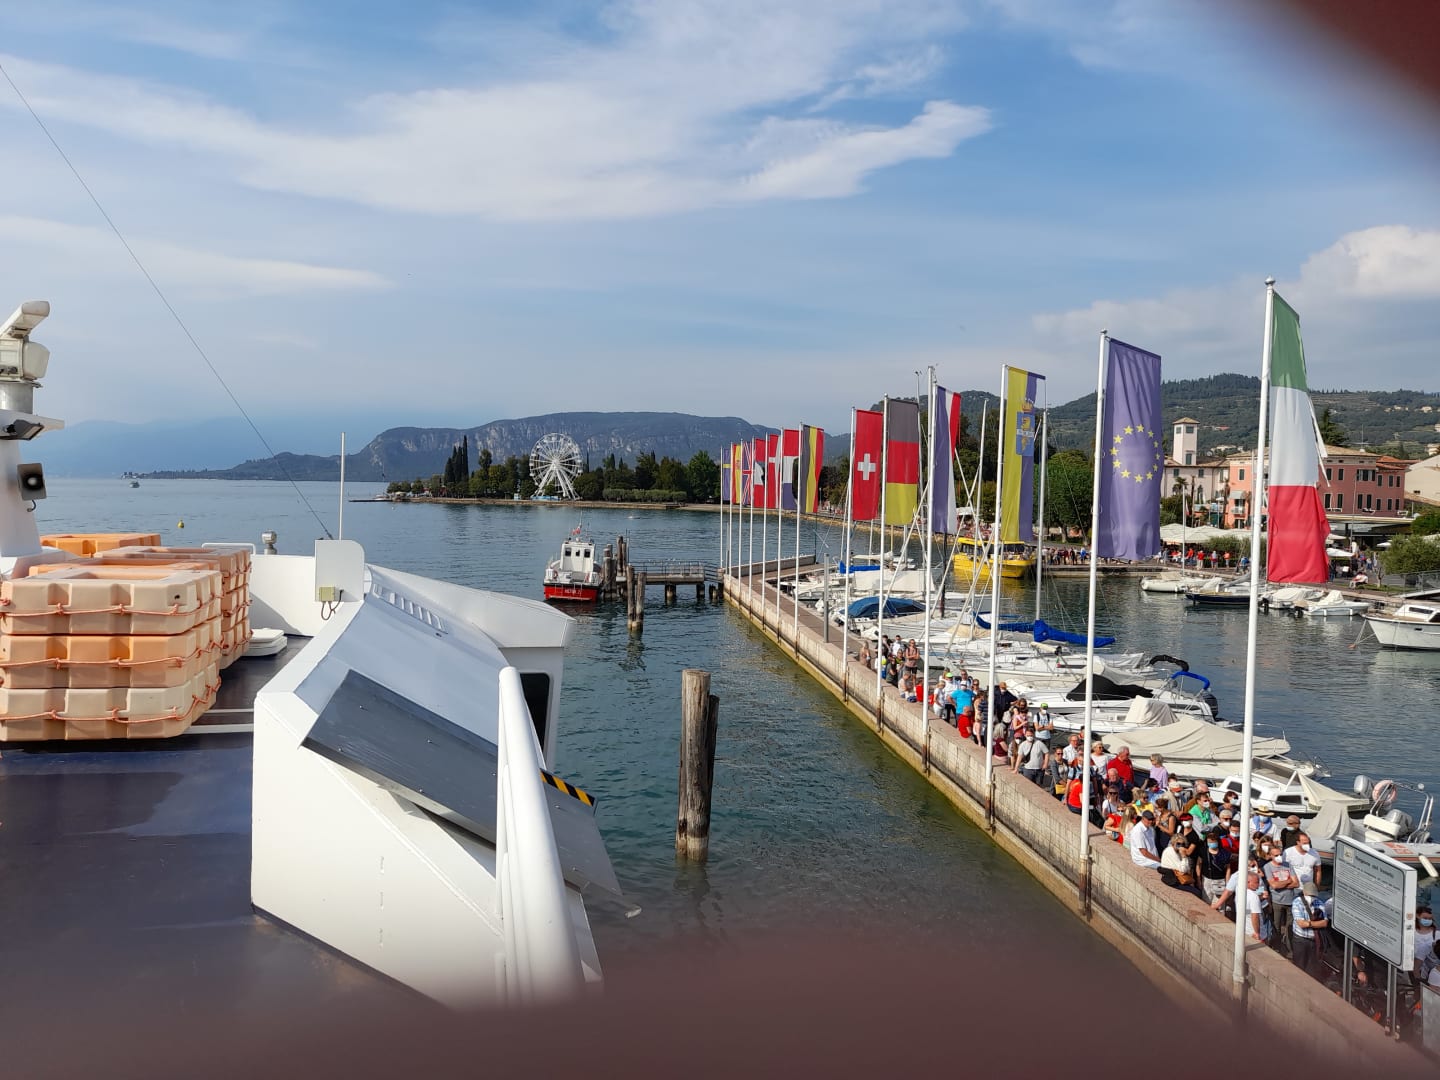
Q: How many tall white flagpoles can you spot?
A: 13